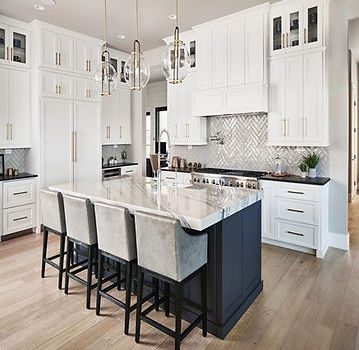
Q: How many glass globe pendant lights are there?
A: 3